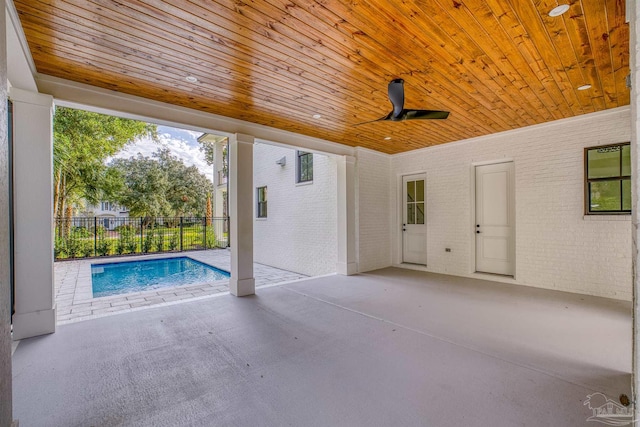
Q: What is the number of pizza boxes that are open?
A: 0